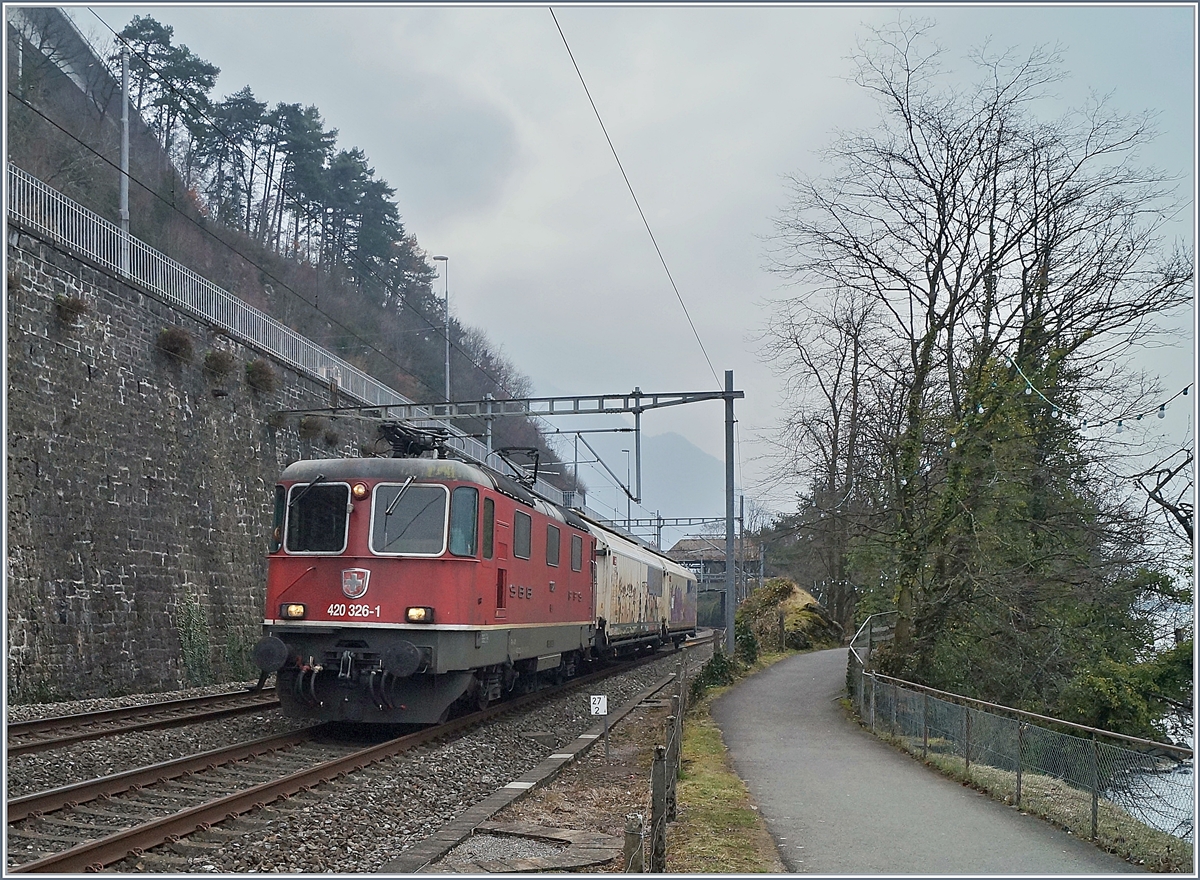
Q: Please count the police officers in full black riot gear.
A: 0